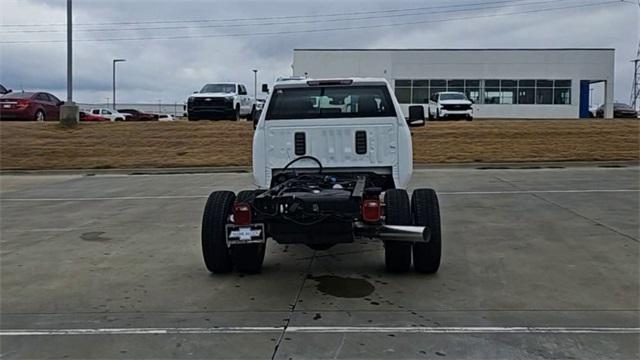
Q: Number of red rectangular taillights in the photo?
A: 2